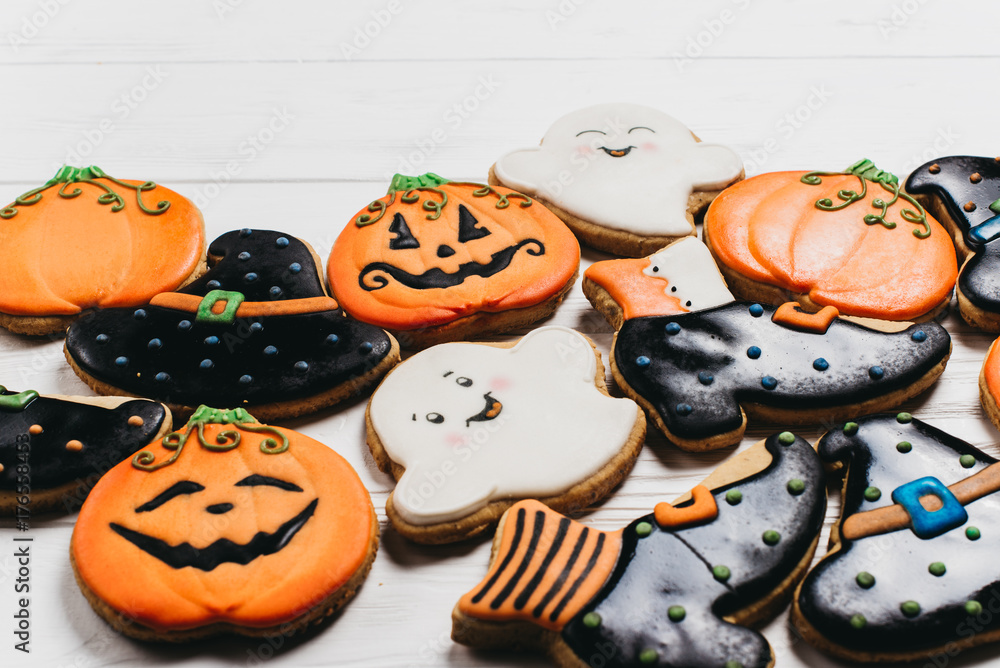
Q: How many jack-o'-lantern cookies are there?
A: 2